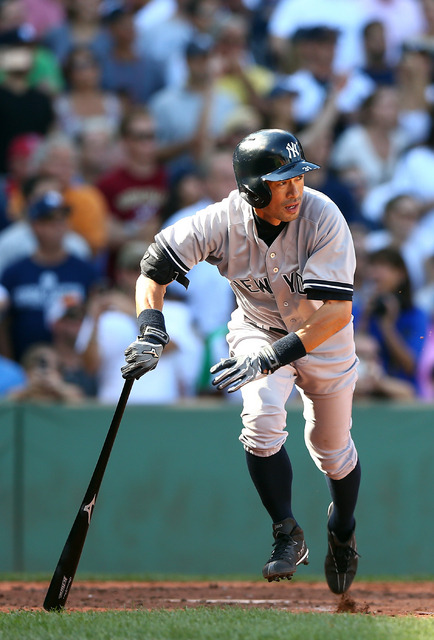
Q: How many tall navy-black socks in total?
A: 2